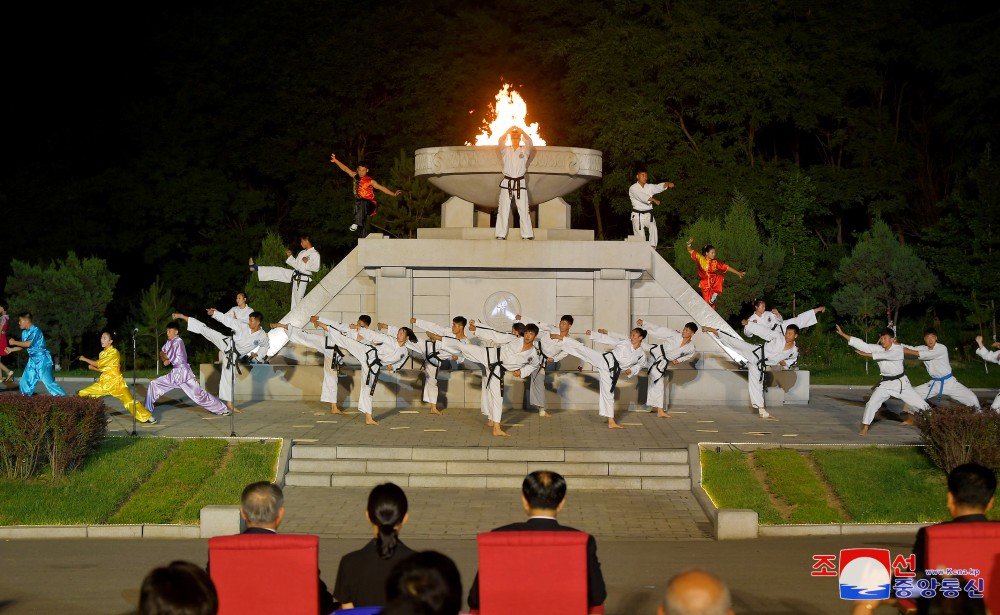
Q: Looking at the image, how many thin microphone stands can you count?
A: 2